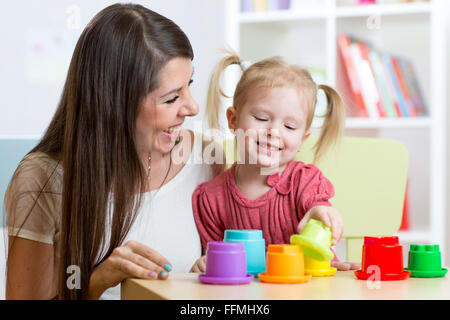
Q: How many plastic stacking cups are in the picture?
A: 7